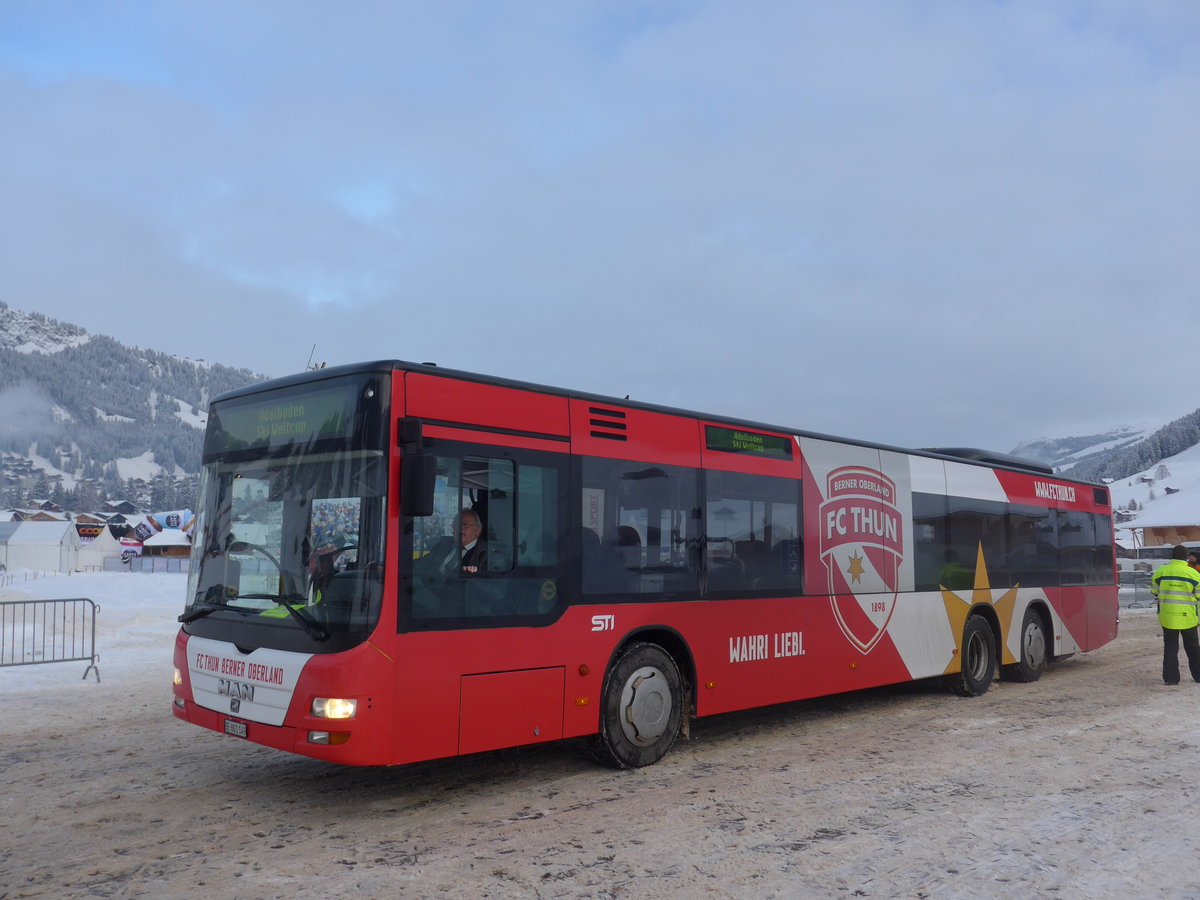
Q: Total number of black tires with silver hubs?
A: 3